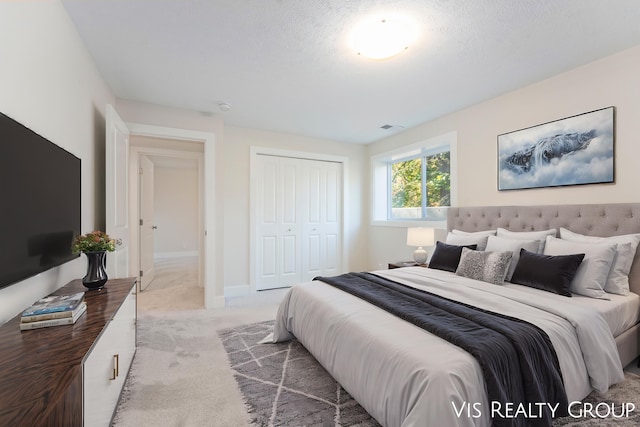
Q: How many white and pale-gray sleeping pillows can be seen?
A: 6